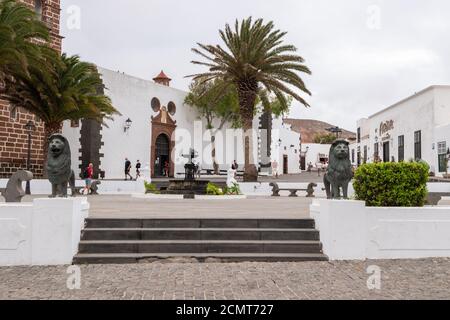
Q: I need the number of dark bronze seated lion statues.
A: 2